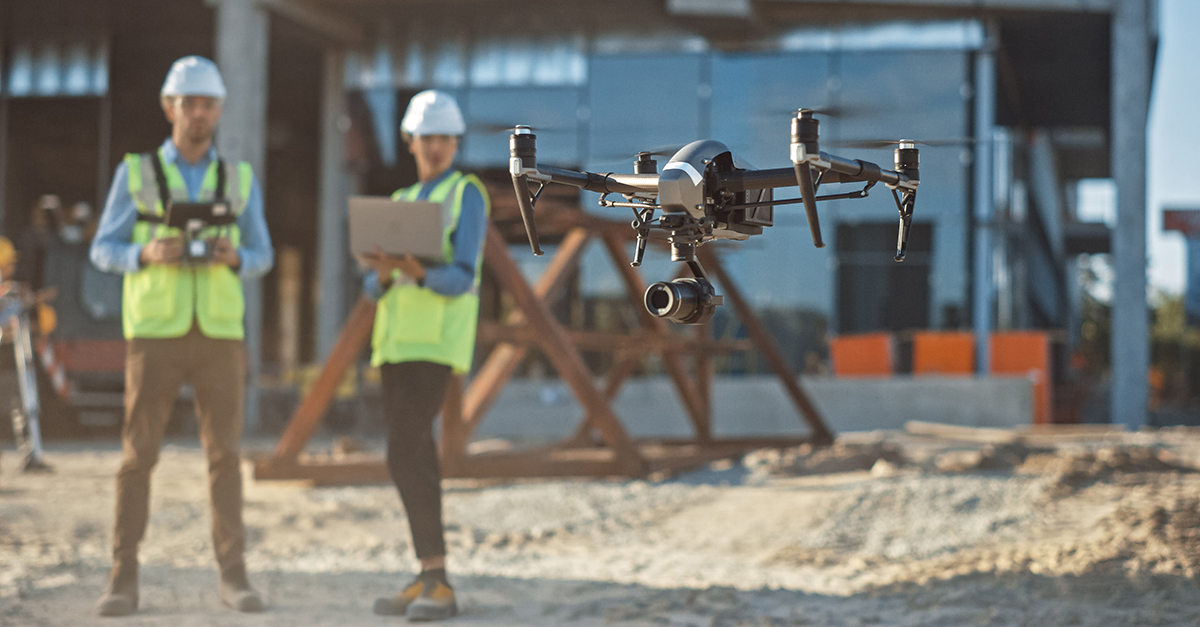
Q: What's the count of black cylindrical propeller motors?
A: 4